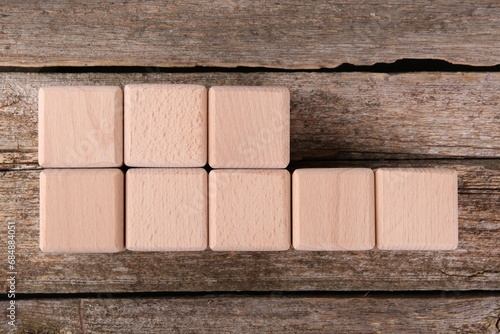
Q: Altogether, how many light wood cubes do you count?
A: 8